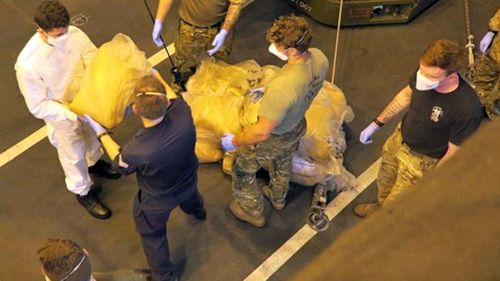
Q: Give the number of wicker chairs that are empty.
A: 0